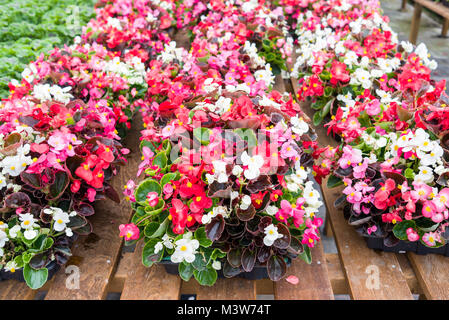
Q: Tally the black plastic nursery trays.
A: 3